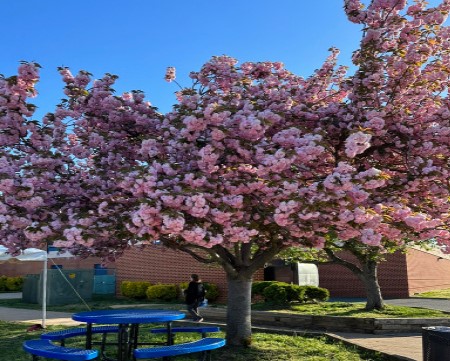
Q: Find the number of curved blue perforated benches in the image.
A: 4